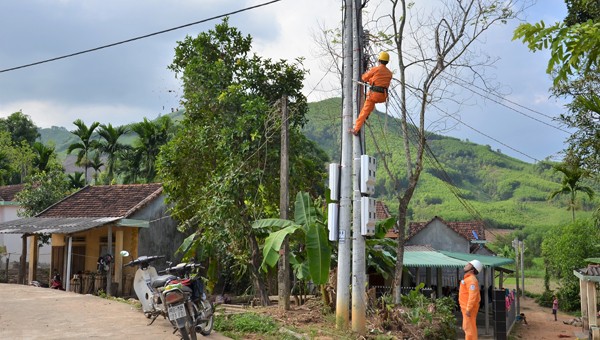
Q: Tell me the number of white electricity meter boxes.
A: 4